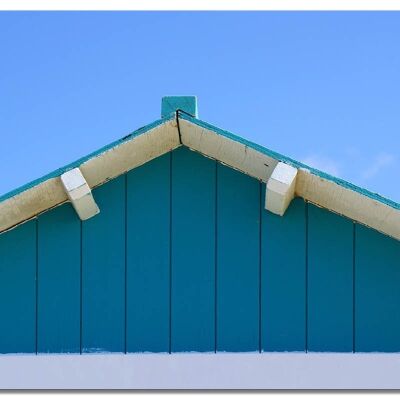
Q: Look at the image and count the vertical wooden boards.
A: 9